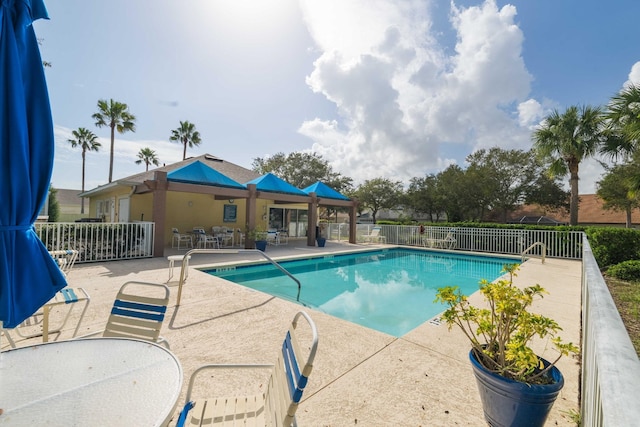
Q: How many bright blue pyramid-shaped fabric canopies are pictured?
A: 3